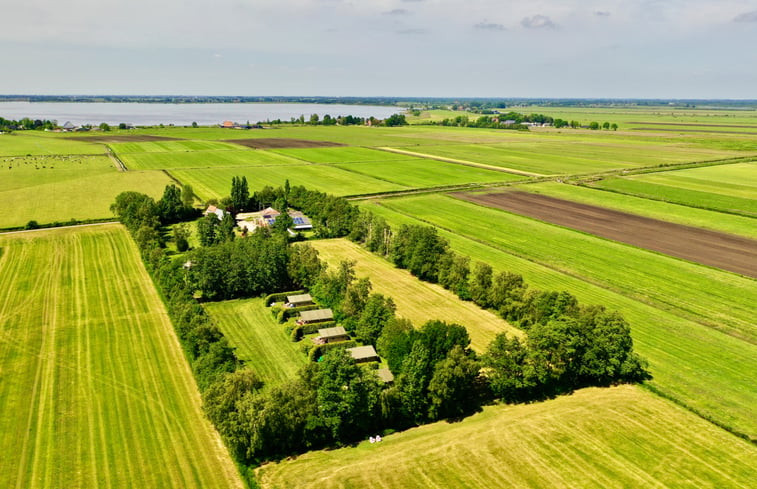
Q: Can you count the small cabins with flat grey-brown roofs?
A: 5